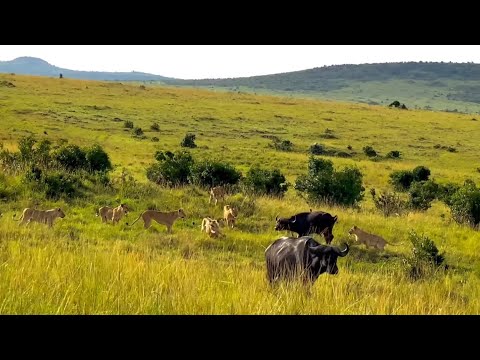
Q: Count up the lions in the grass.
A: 7